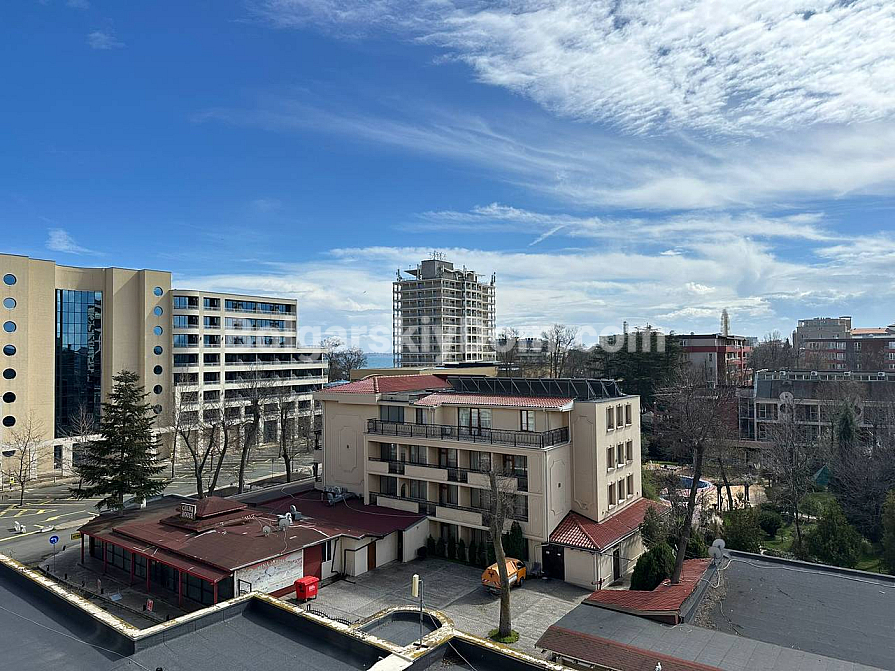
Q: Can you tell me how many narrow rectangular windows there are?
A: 9